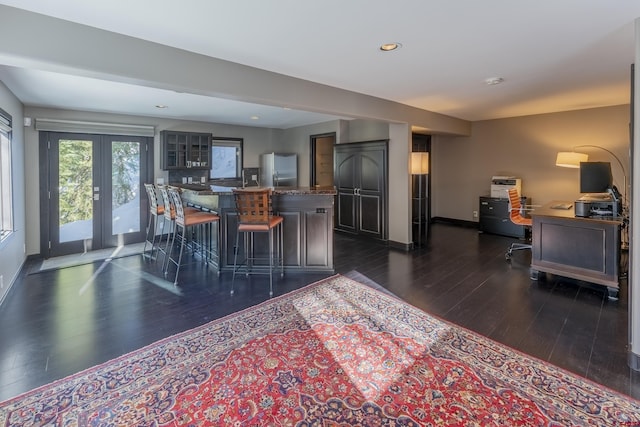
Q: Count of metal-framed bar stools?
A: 4